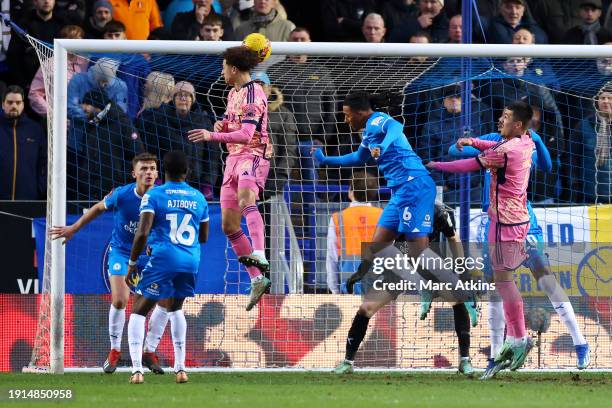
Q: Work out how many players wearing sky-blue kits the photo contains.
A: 4